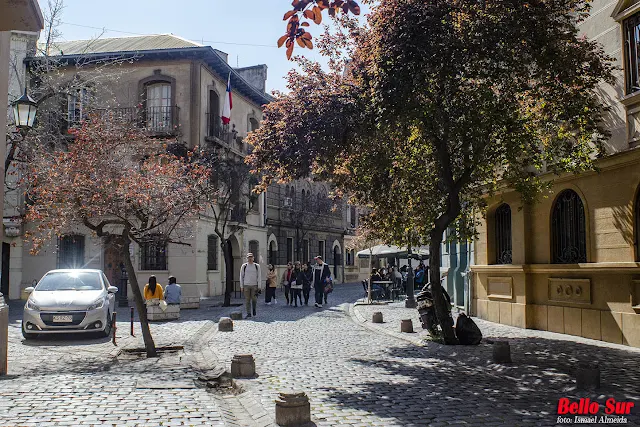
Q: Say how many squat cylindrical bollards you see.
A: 8